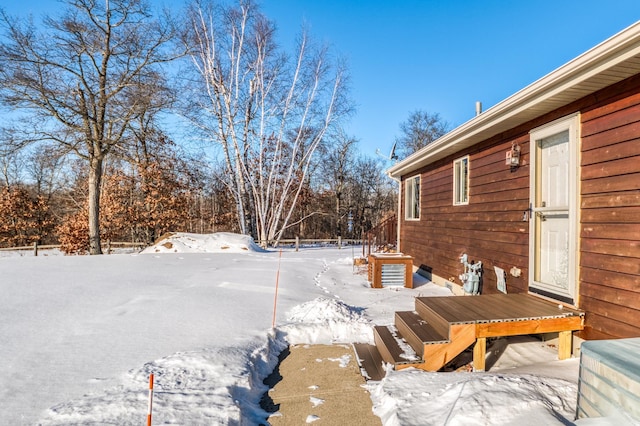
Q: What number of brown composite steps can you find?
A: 3